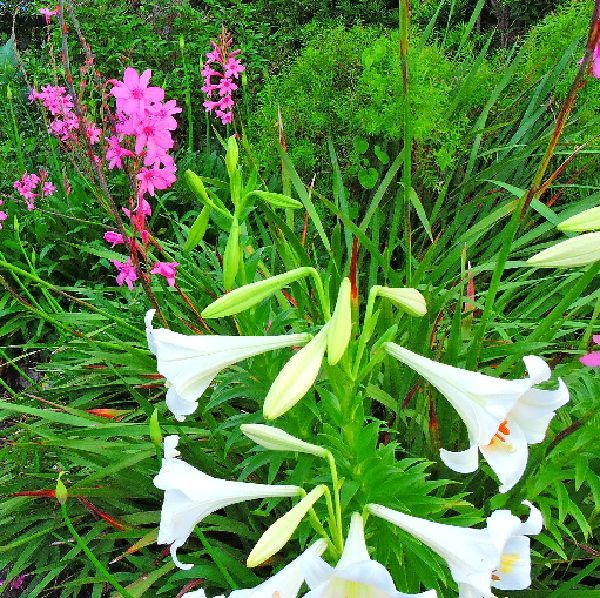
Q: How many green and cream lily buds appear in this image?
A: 13